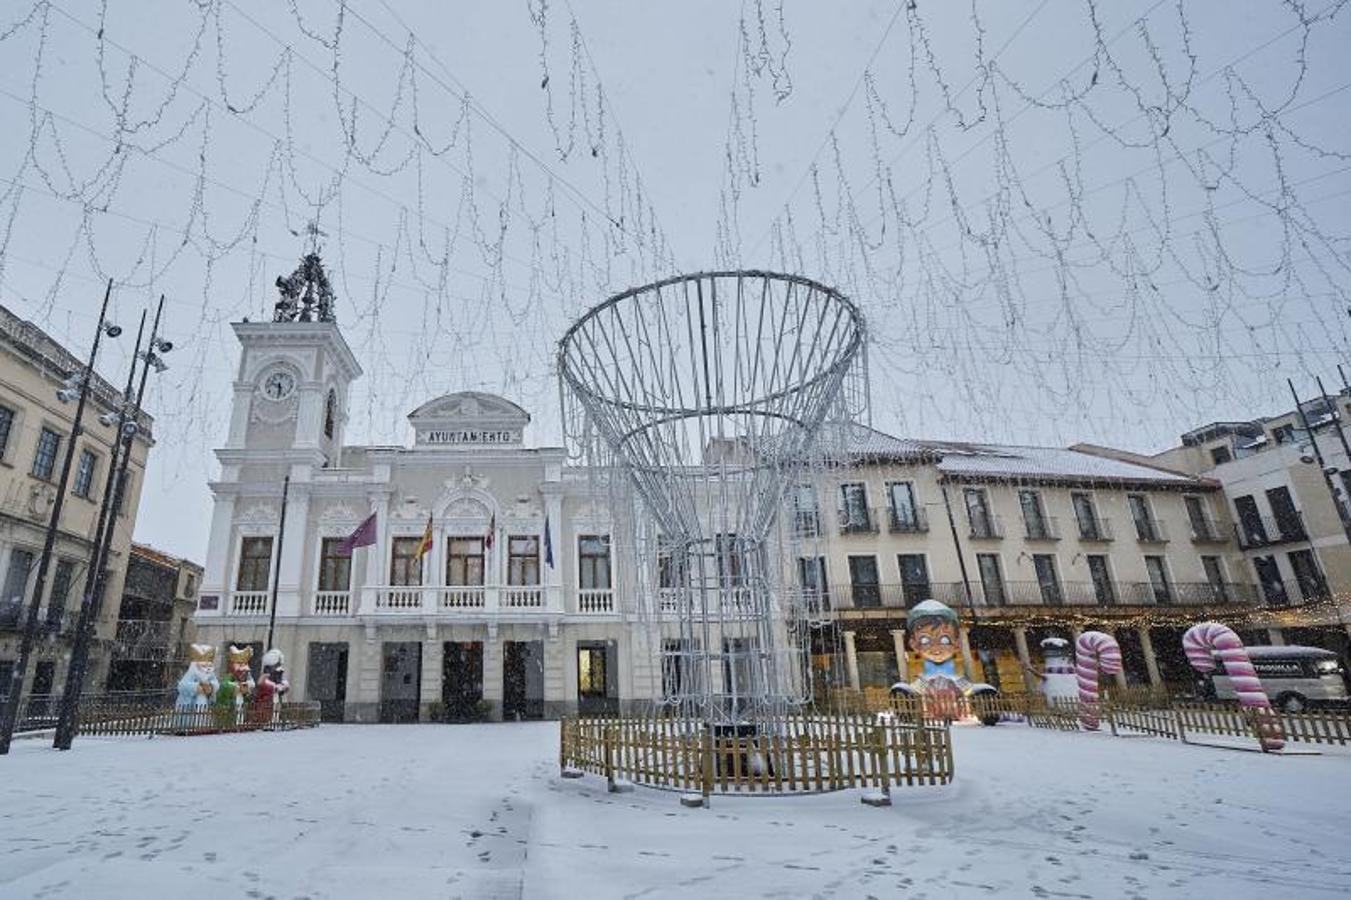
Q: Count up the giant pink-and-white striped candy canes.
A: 2